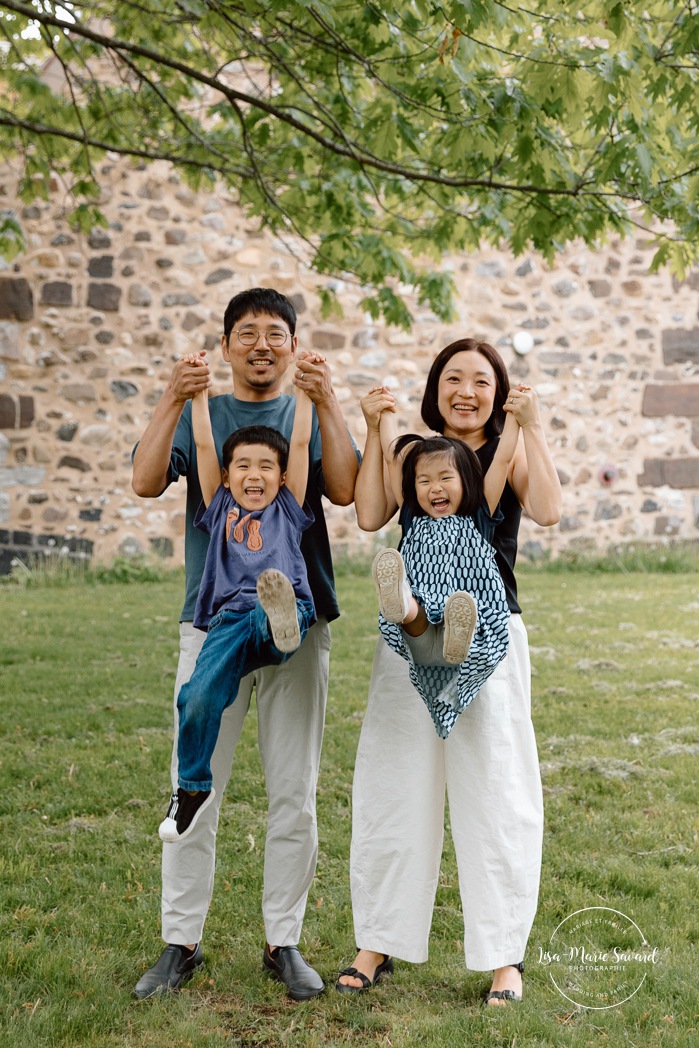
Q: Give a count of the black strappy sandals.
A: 2